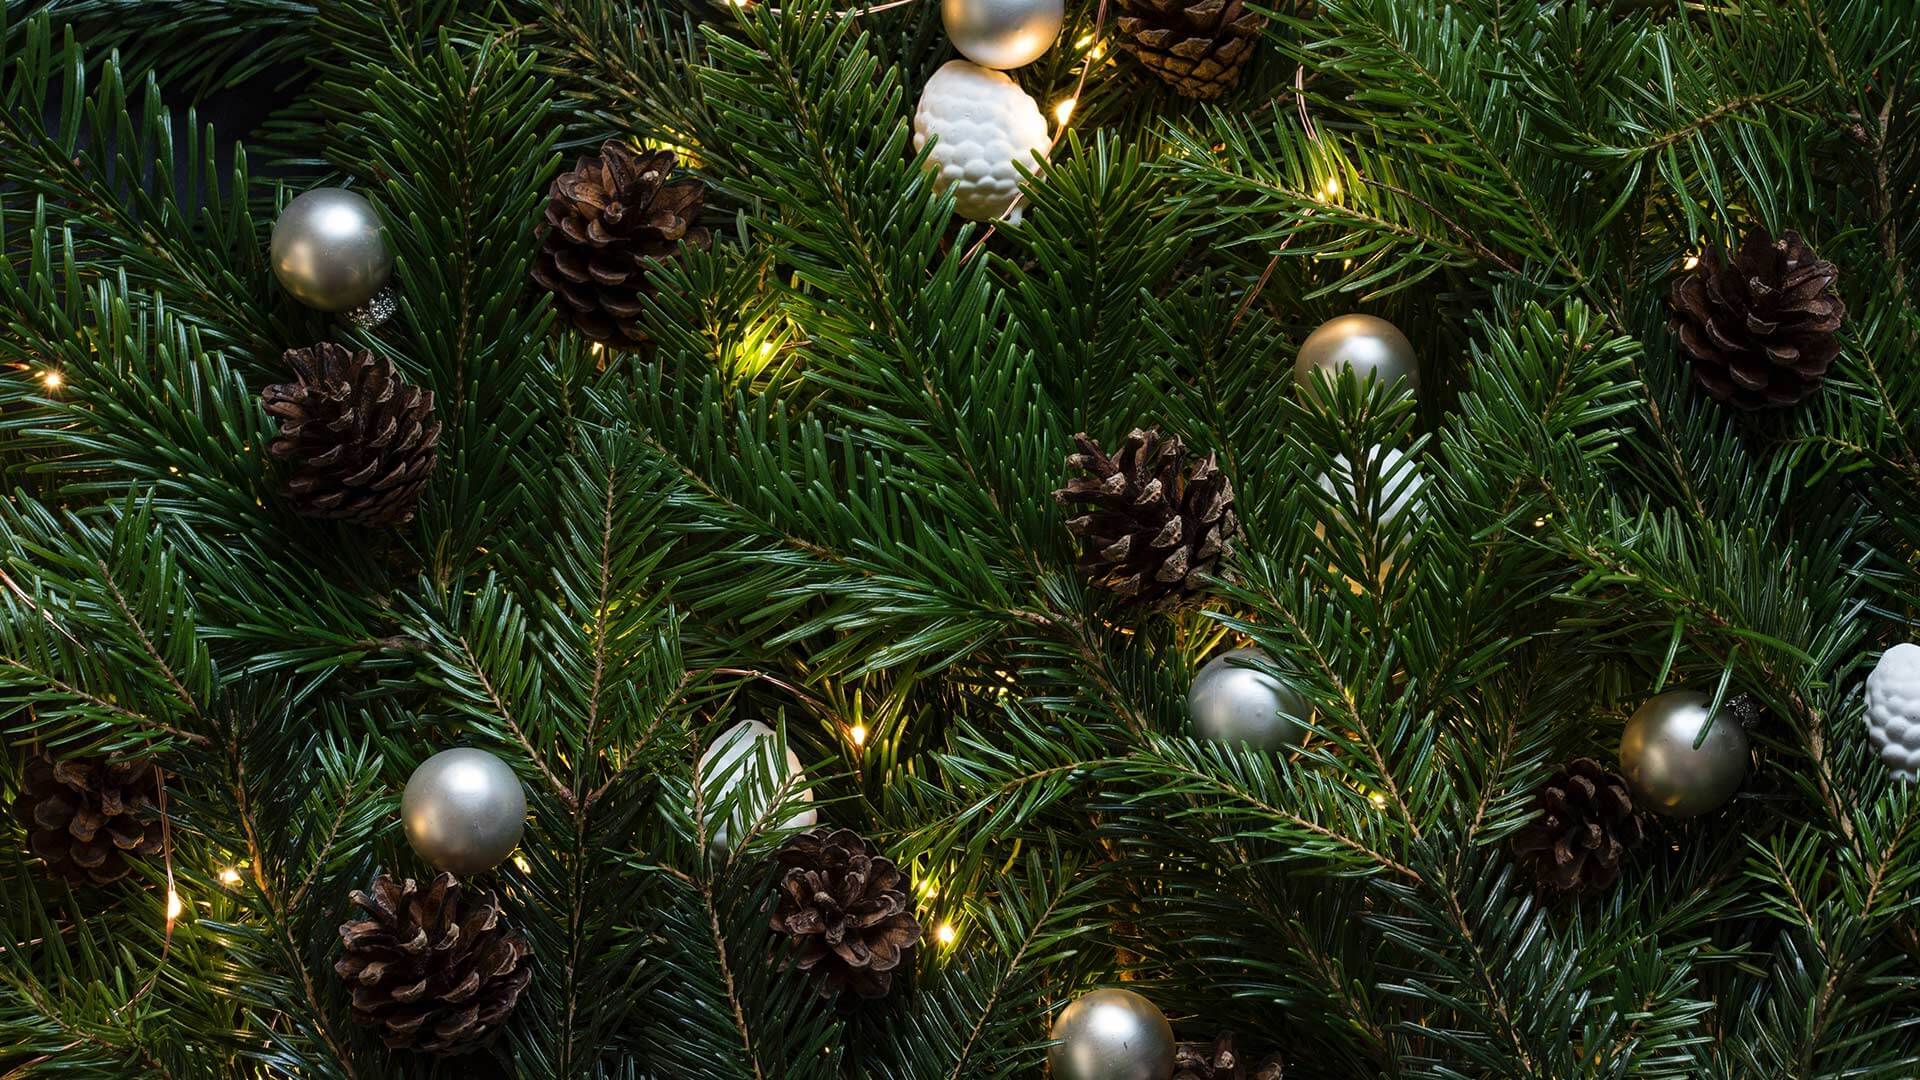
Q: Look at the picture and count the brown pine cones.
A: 10